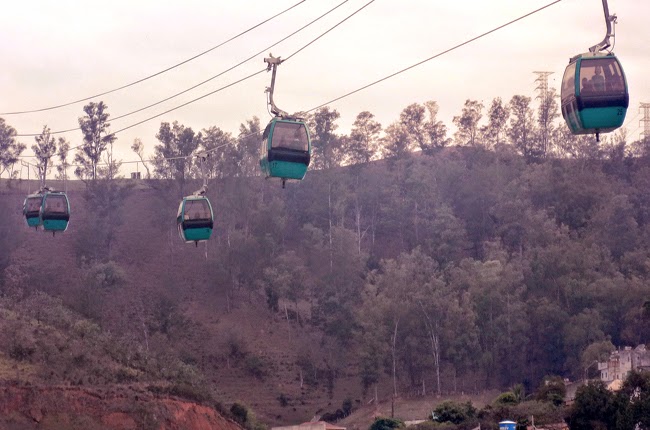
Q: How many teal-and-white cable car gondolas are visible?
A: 5